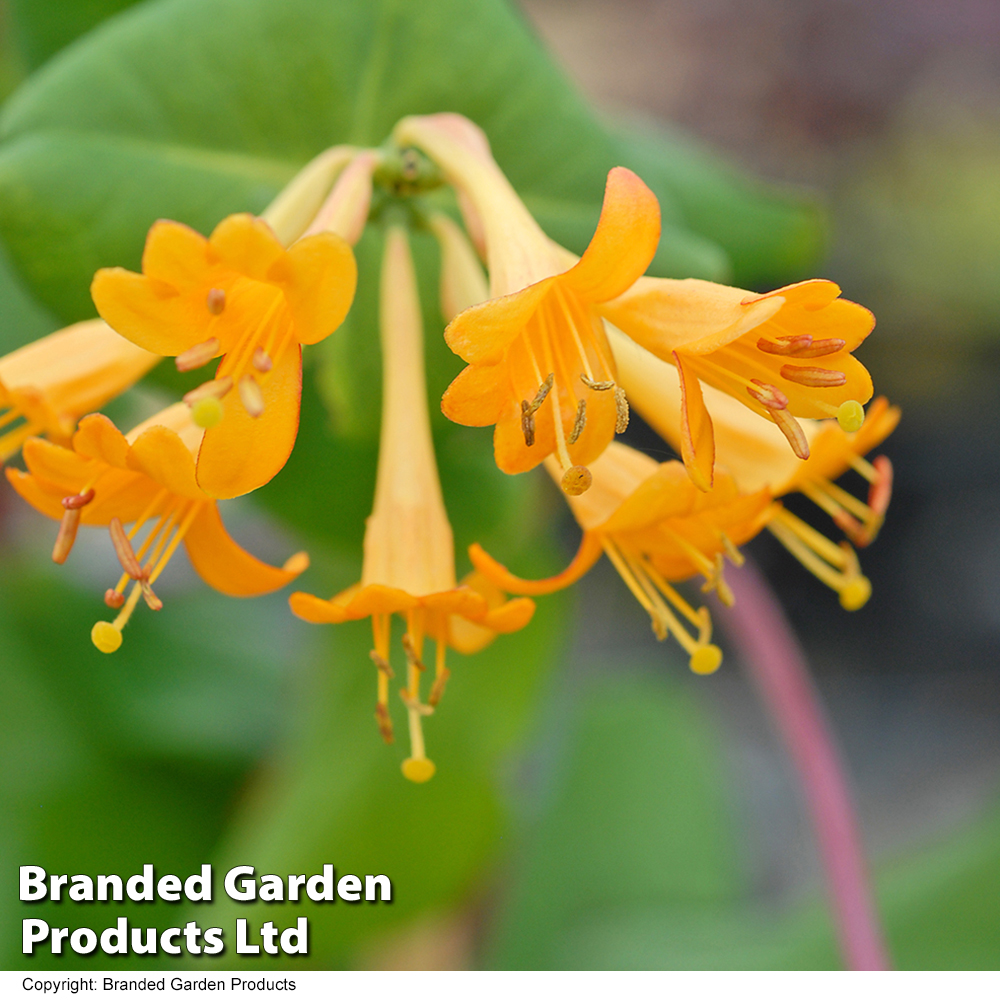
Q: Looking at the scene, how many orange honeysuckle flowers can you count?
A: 8